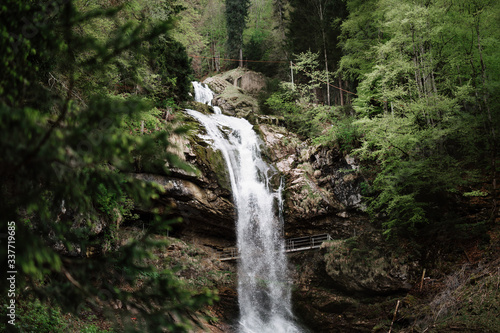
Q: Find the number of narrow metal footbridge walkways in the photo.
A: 1